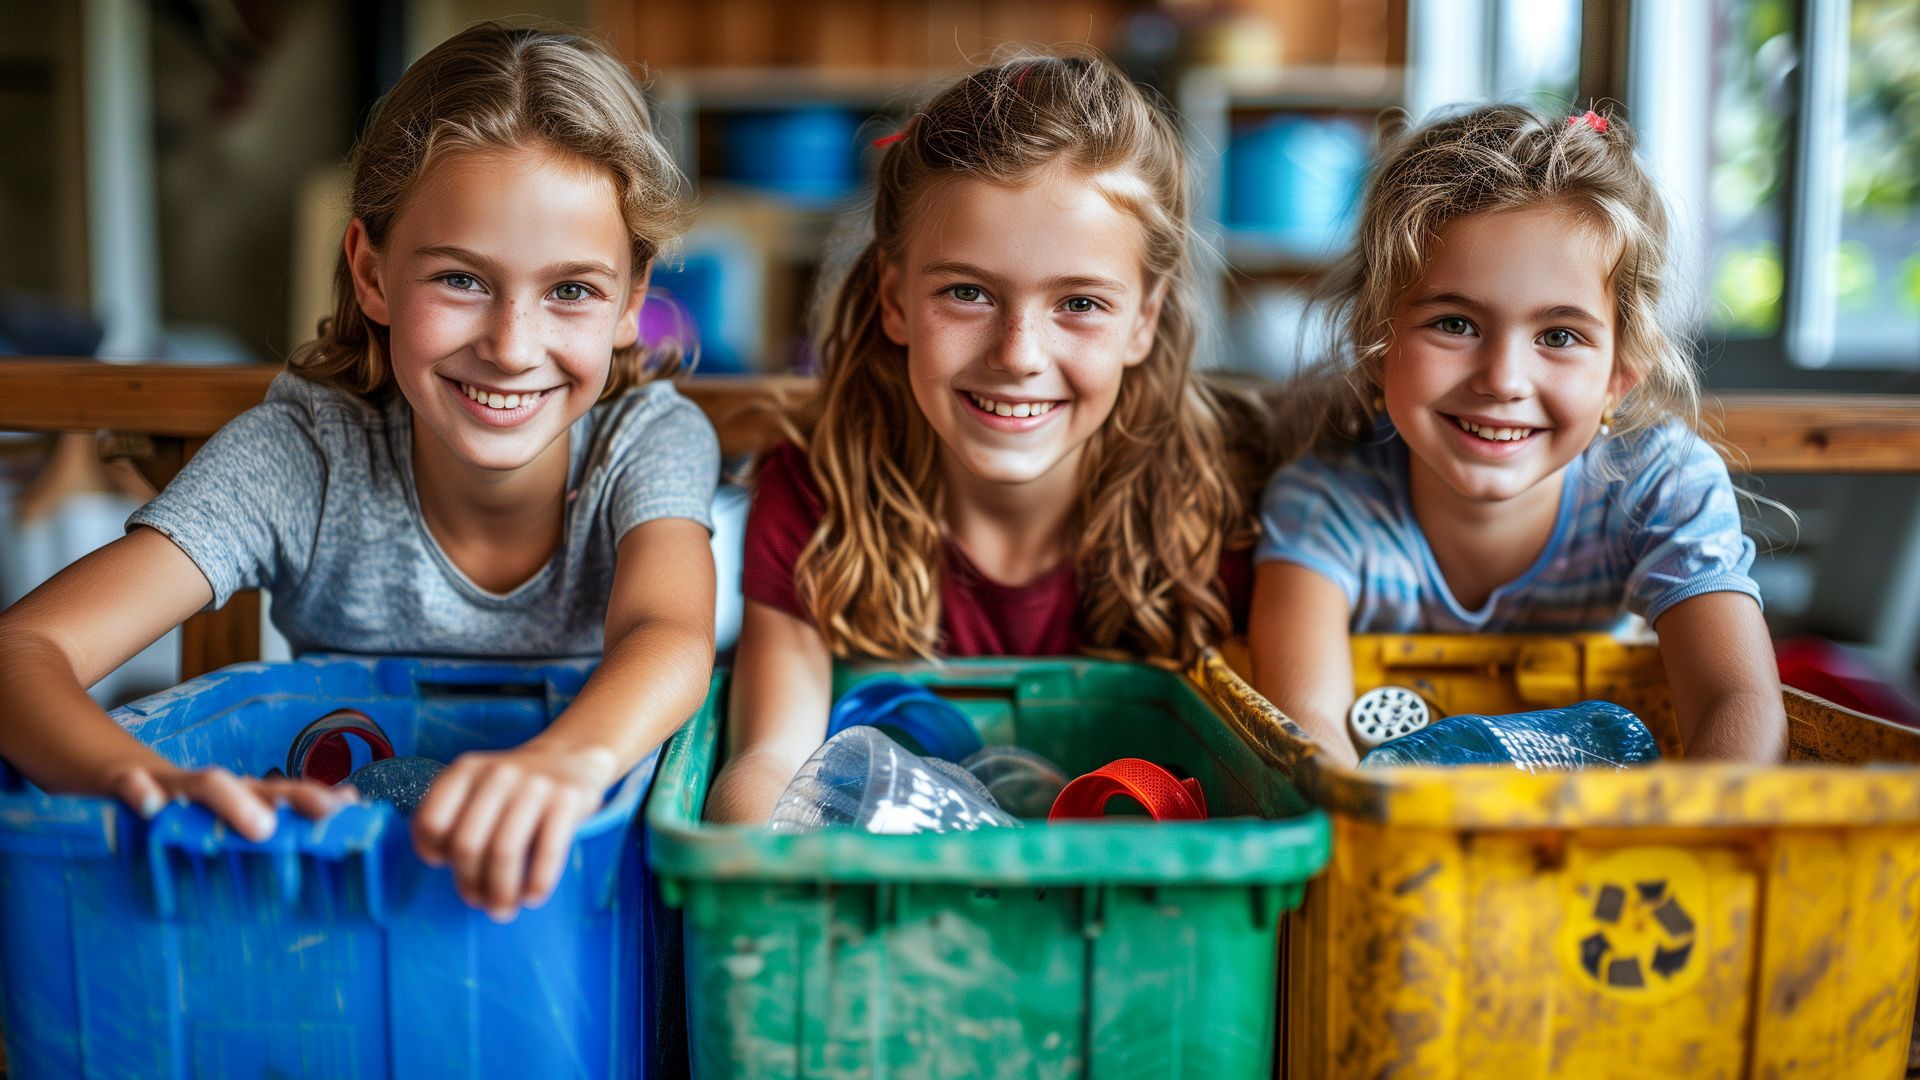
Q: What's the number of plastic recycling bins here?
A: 3